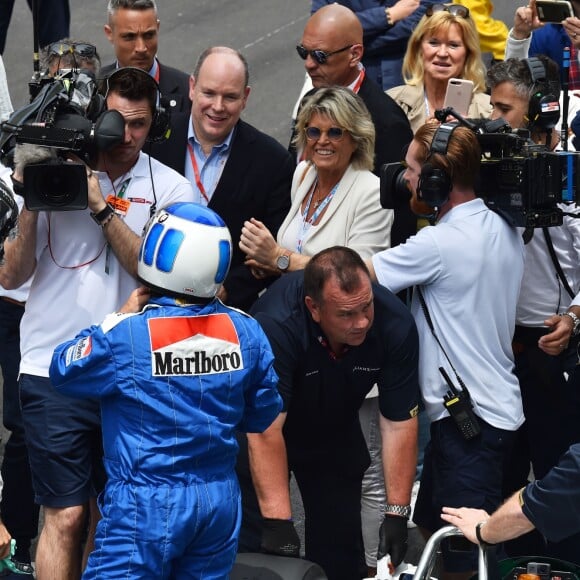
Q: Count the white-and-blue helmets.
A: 1